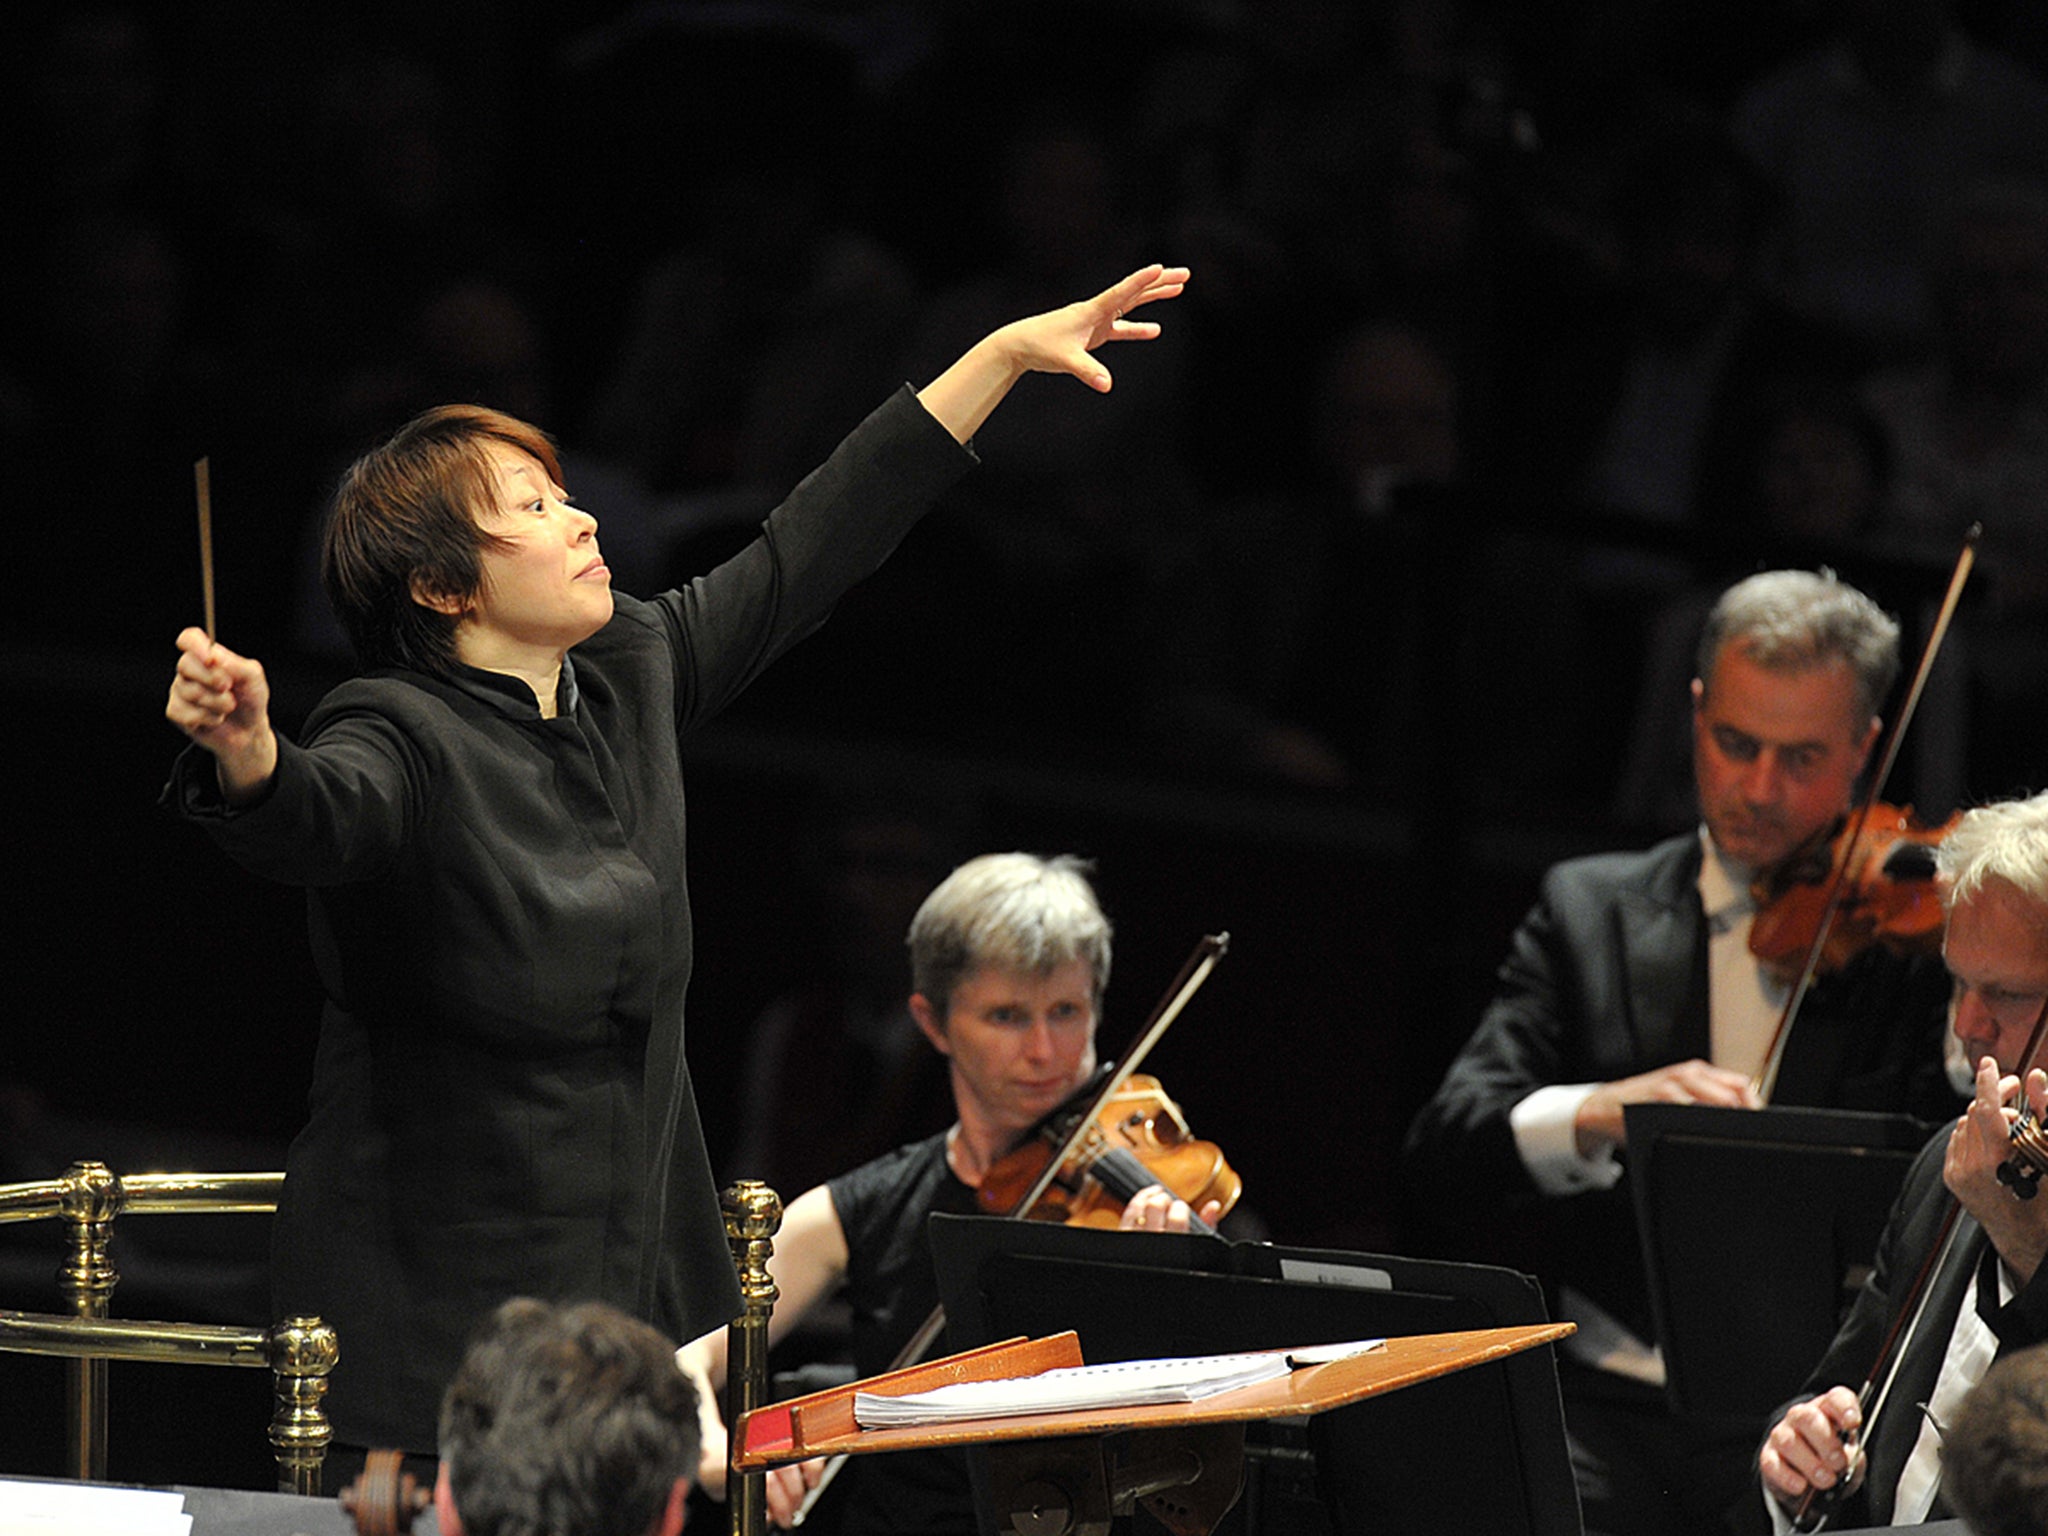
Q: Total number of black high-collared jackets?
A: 1